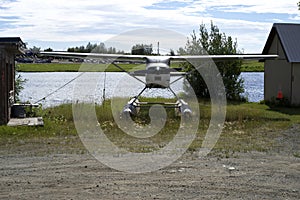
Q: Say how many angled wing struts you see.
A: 2